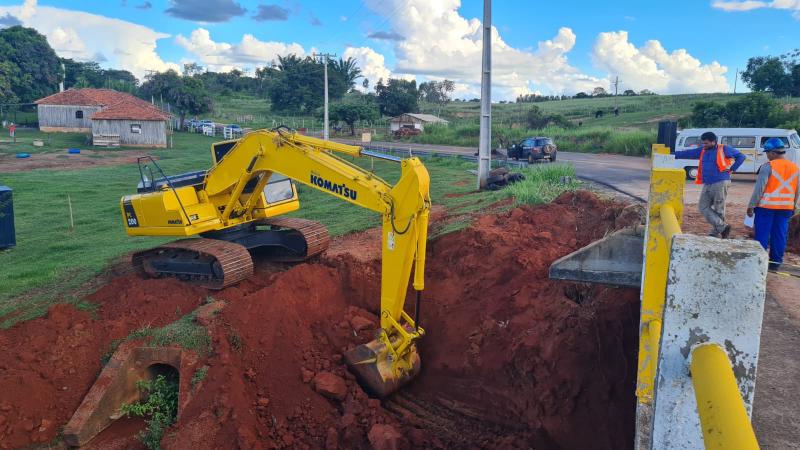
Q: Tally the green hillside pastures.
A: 1